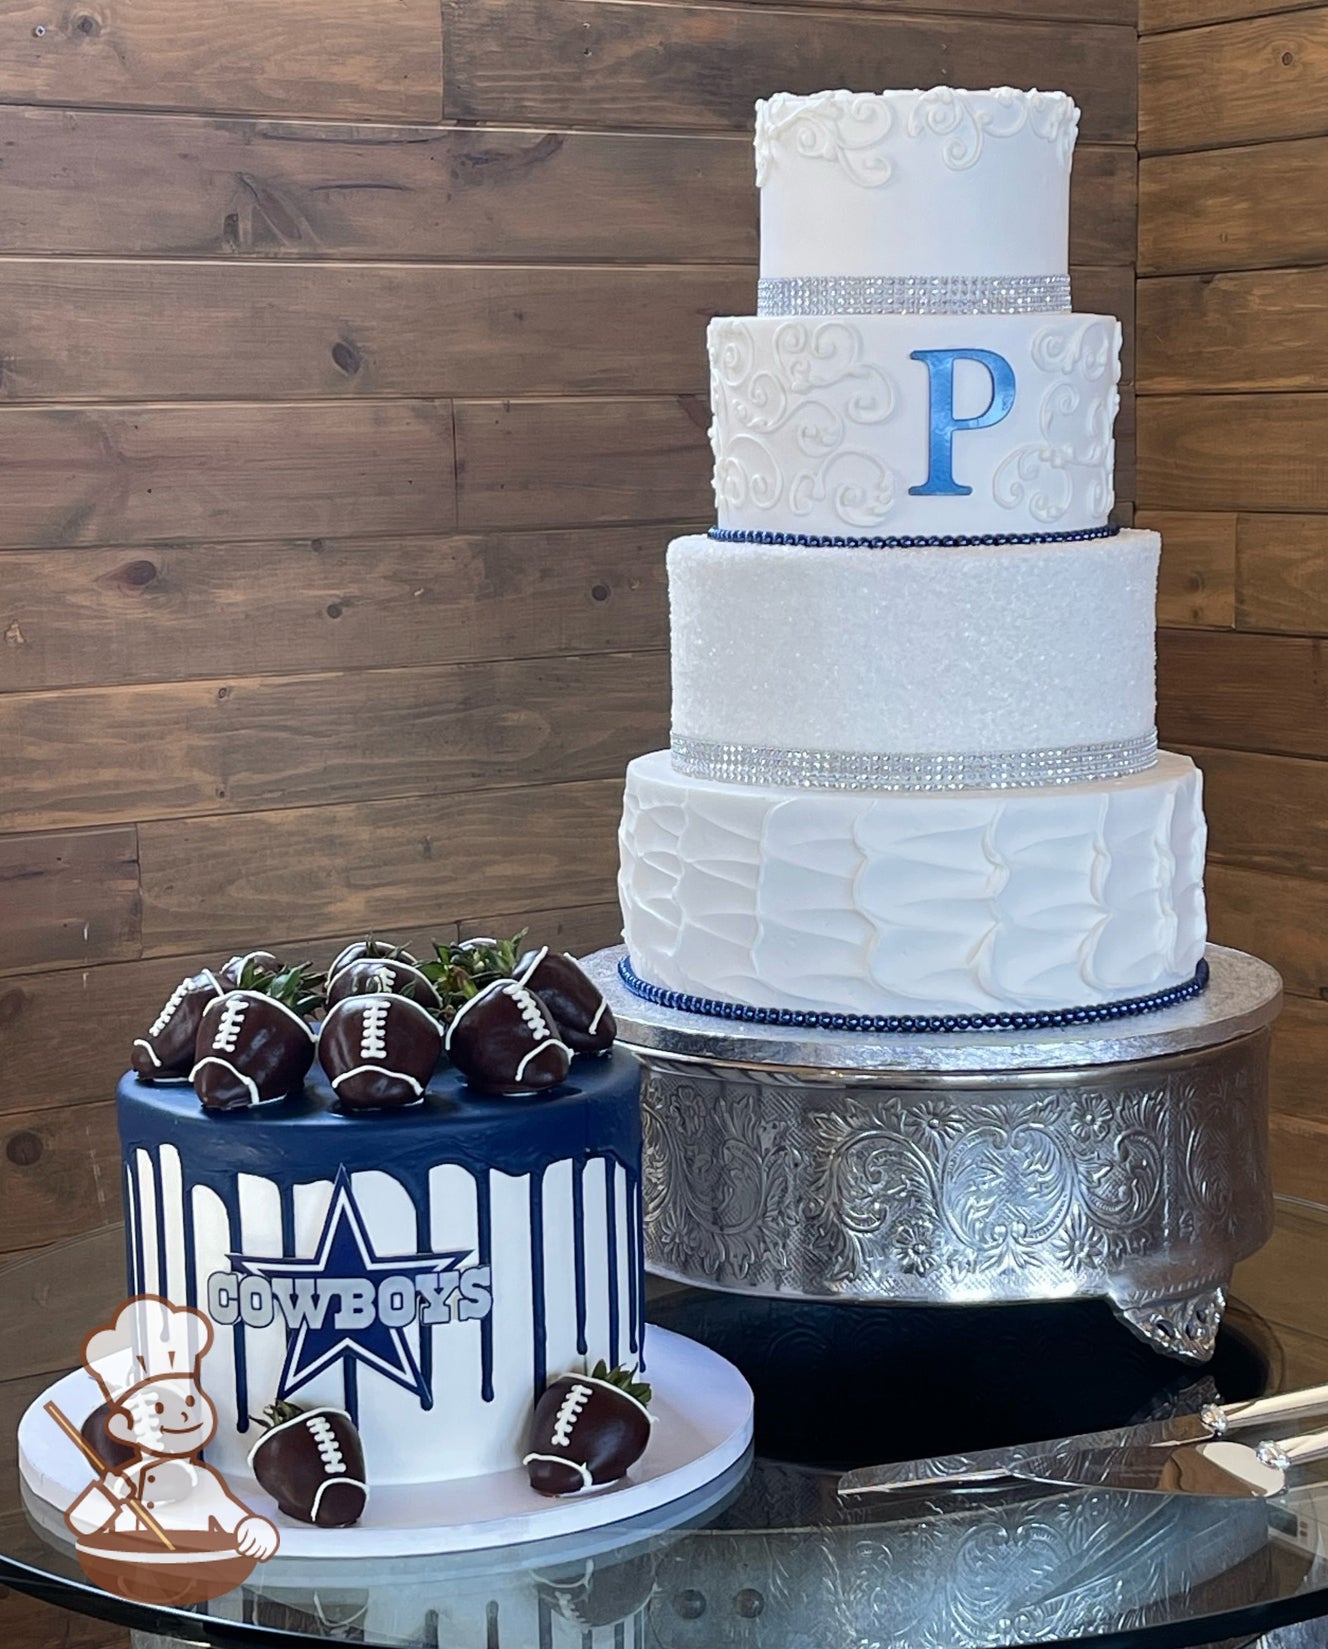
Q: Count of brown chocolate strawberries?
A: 12